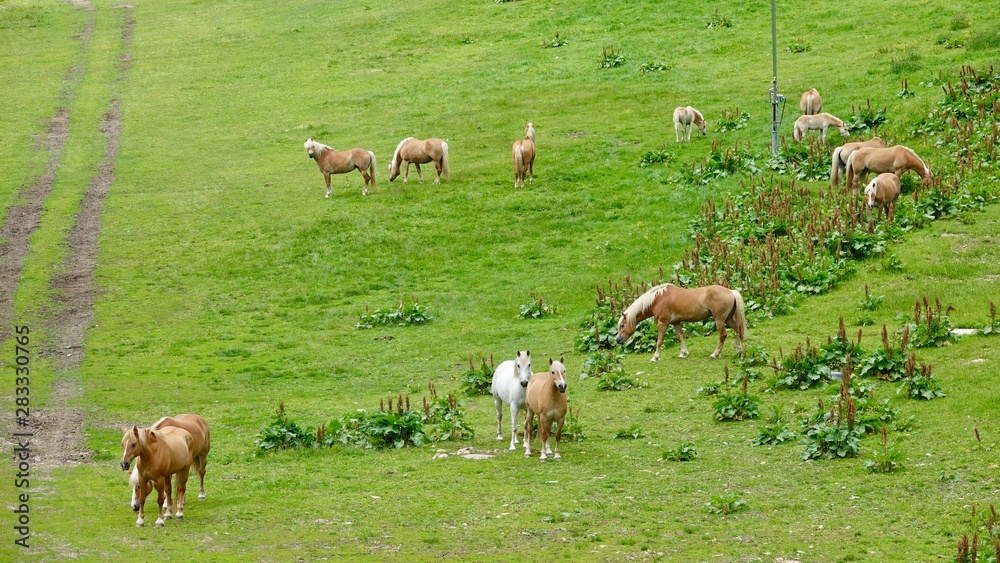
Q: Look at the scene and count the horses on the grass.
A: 14